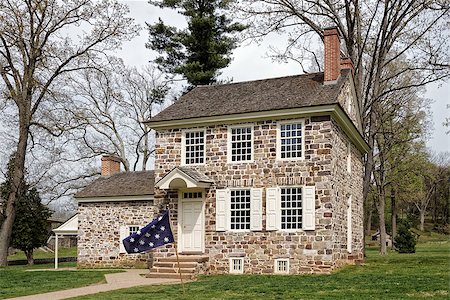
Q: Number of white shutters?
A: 5